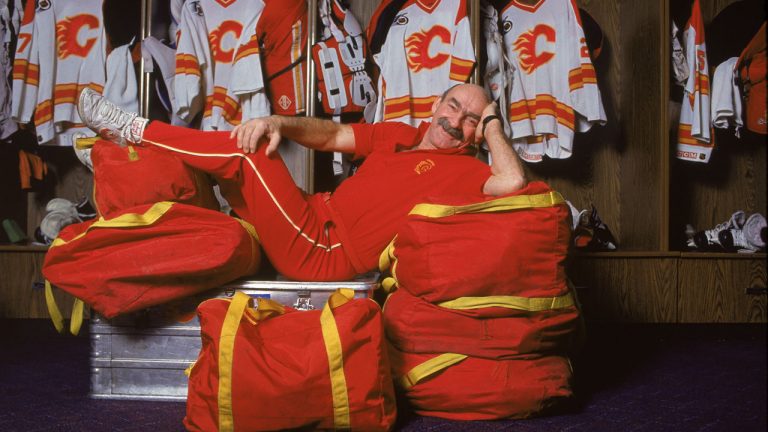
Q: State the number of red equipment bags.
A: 6